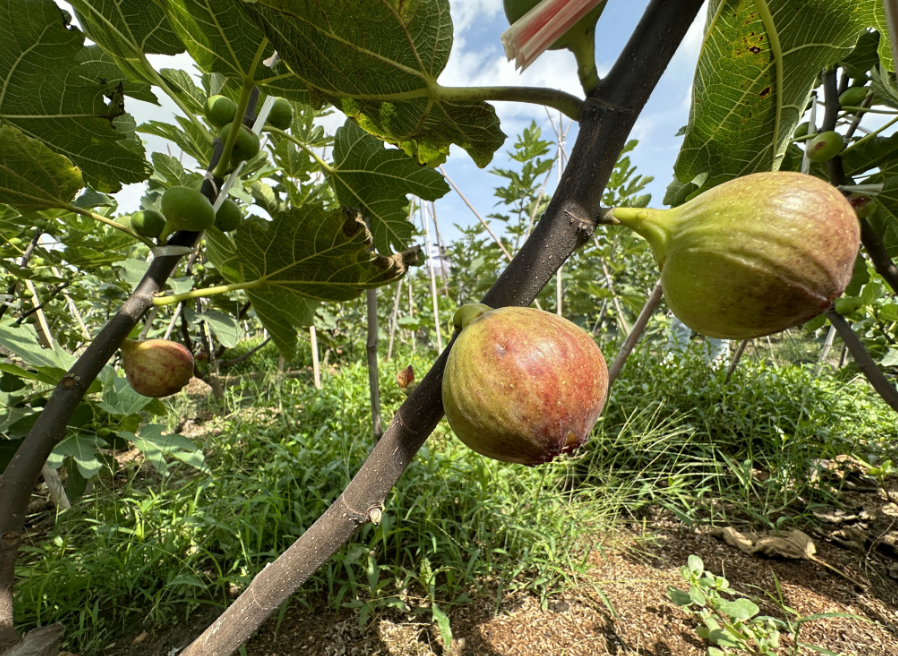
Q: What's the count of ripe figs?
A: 3